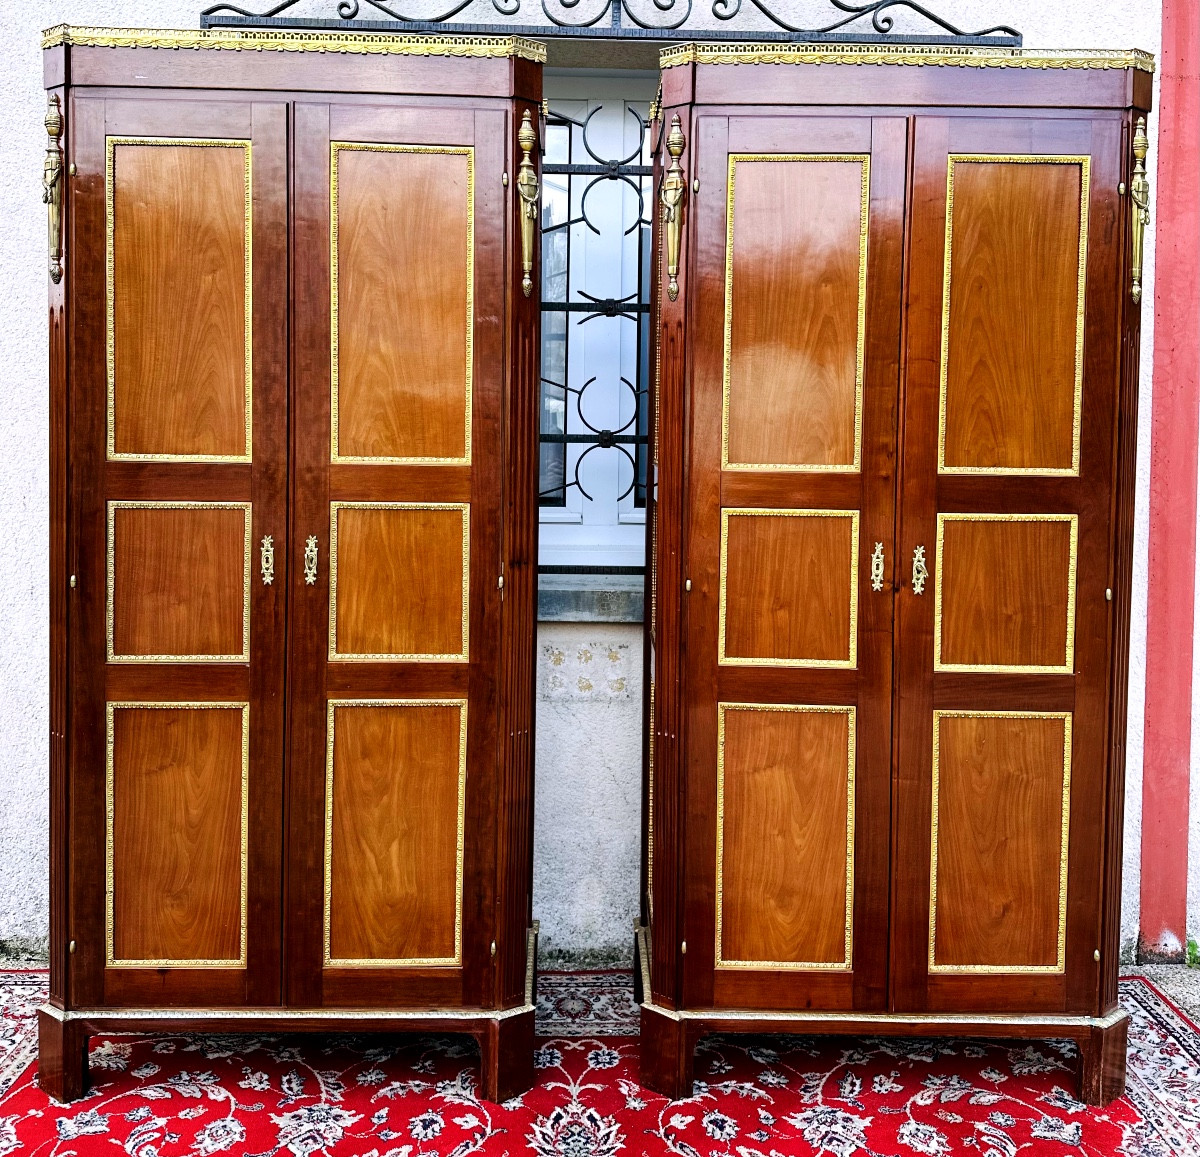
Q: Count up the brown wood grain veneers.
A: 12